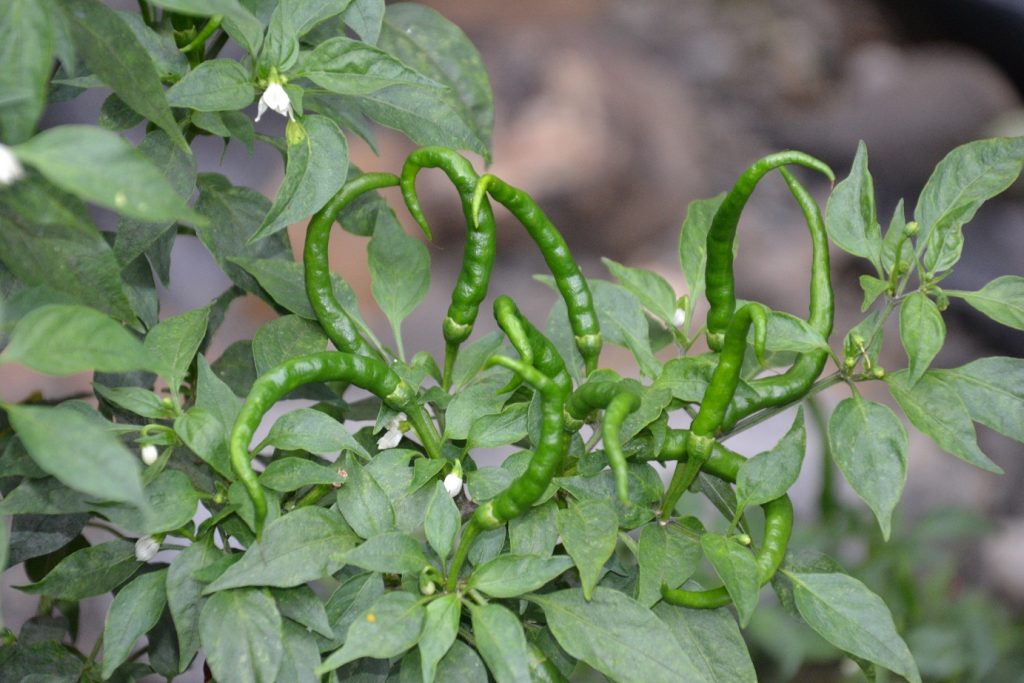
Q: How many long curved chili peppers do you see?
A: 11